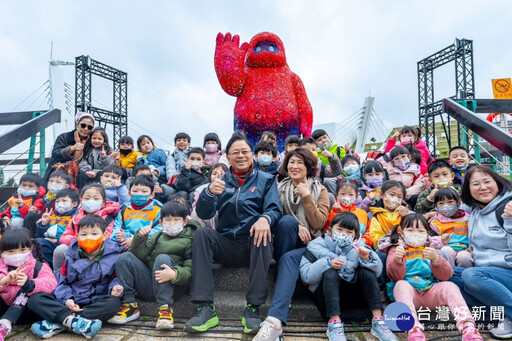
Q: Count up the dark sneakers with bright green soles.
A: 2